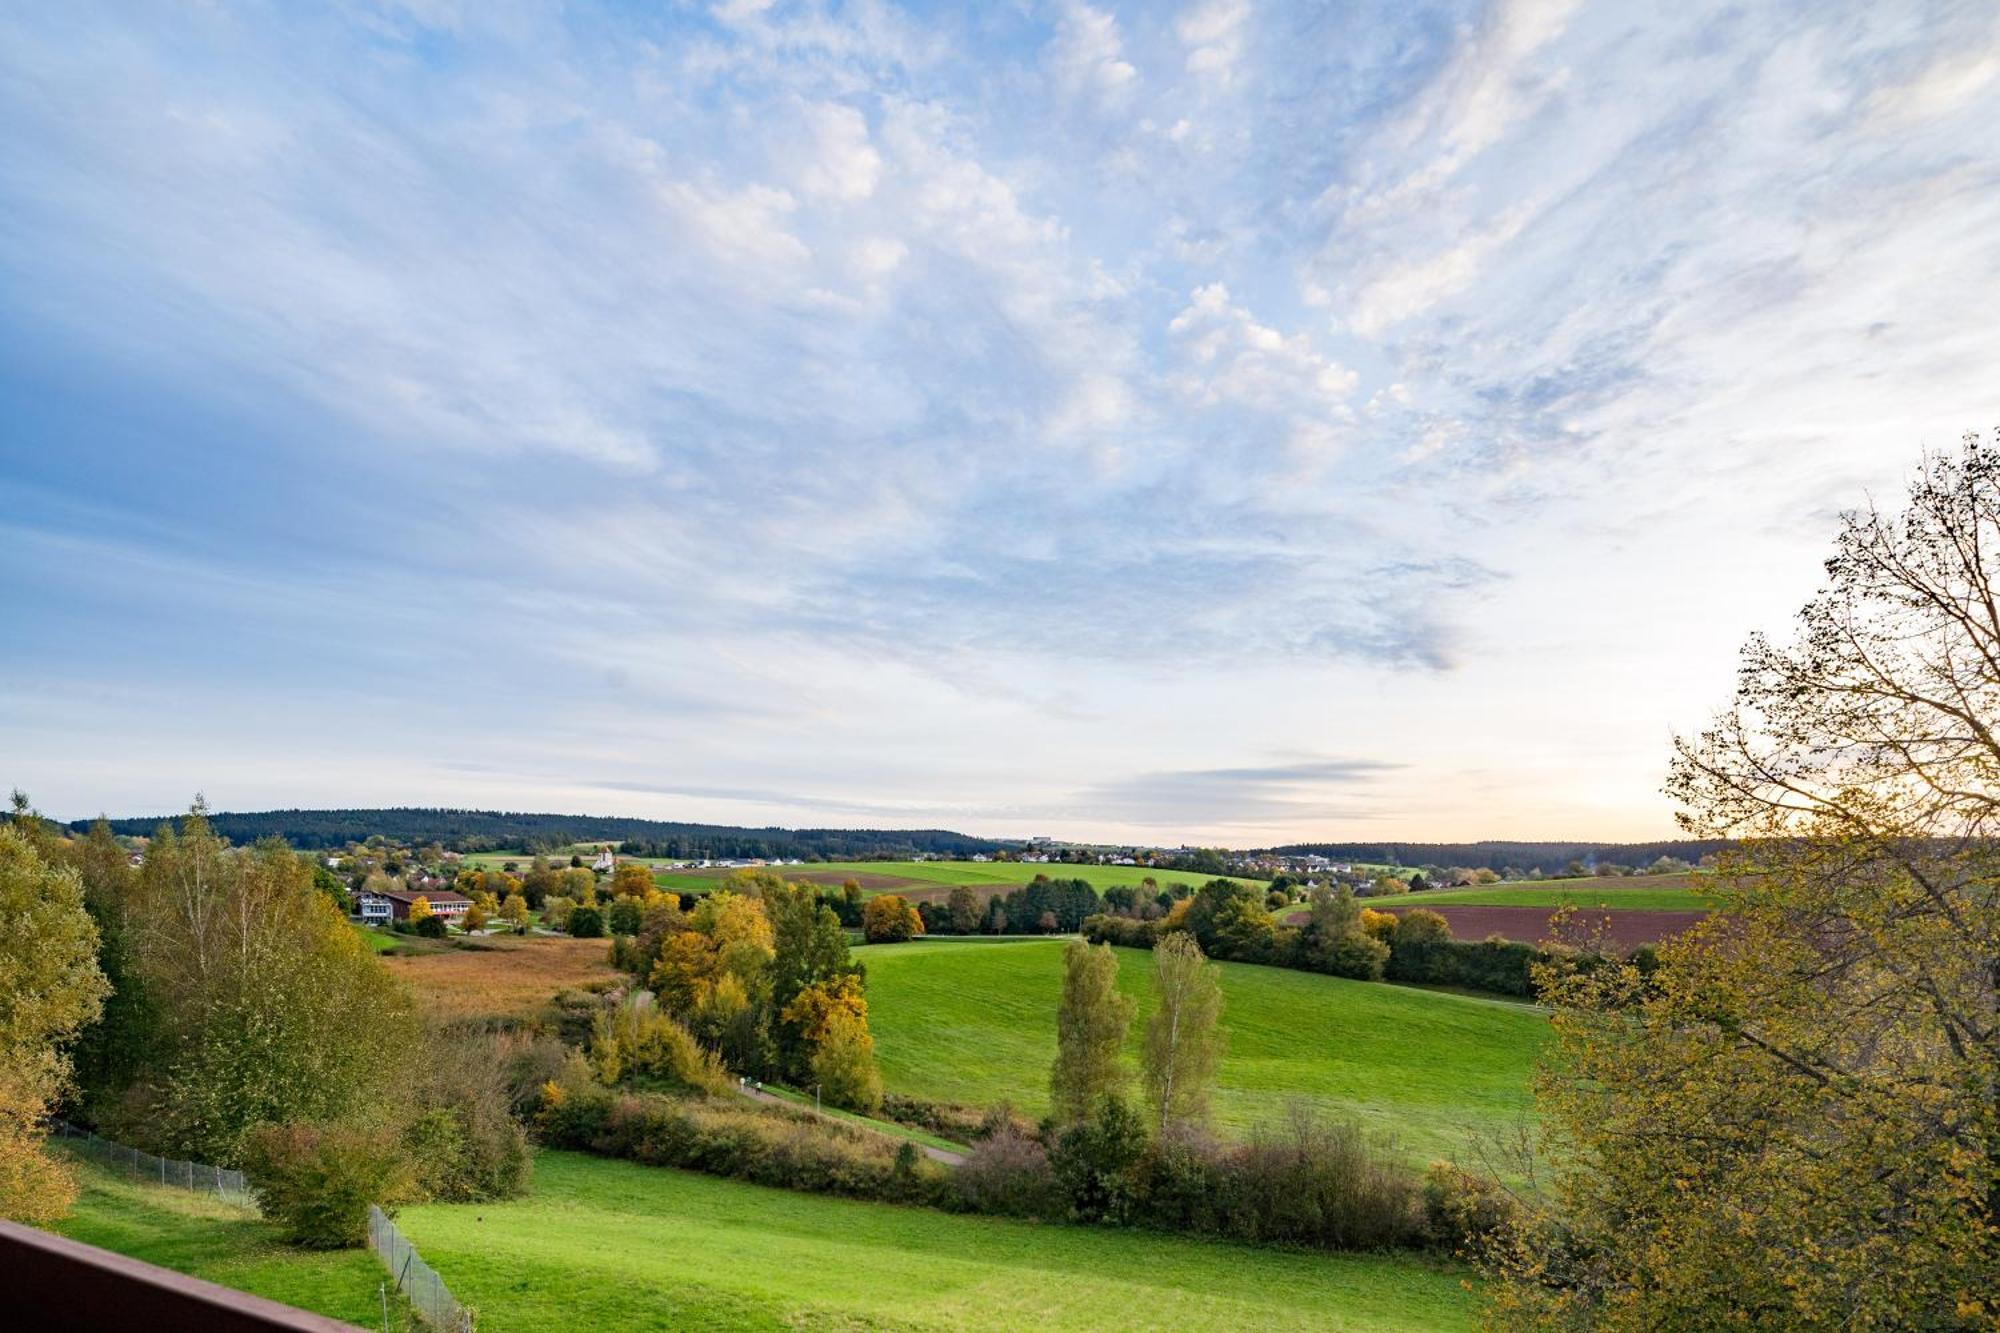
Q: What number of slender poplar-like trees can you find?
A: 2